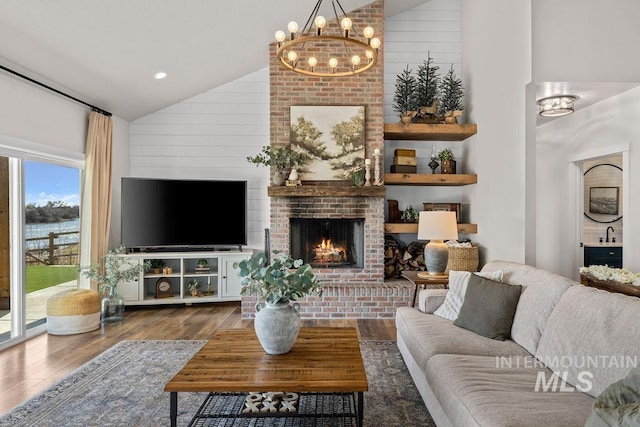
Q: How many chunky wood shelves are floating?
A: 3